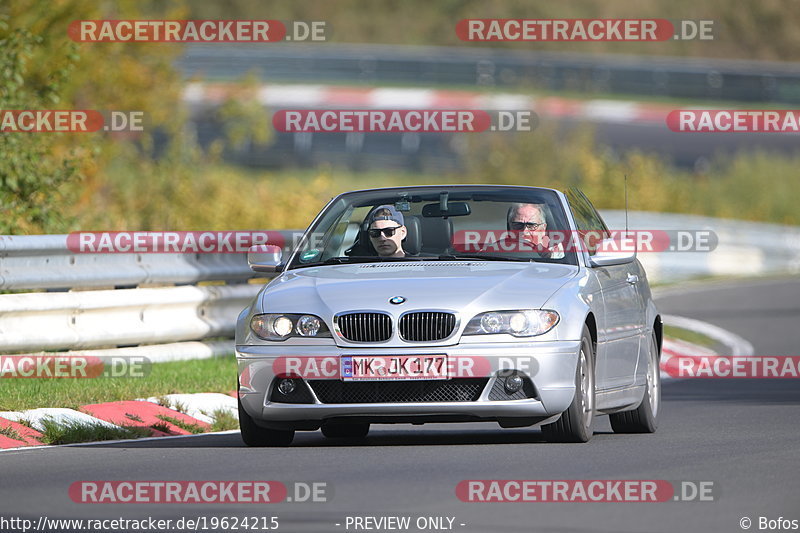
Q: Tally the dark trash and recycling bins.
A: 0